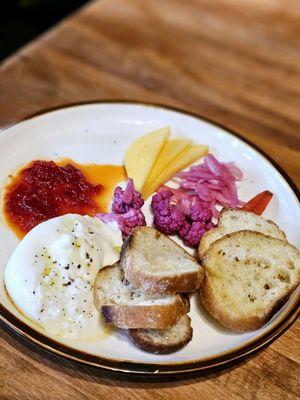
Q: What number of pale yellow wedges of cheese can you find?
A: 3